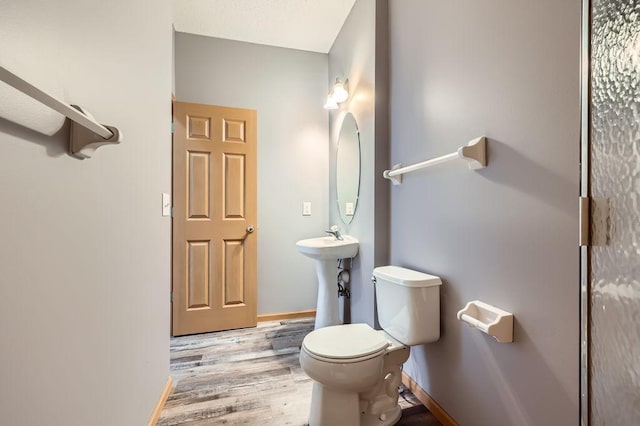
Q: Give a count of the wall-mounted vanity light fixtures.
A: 1